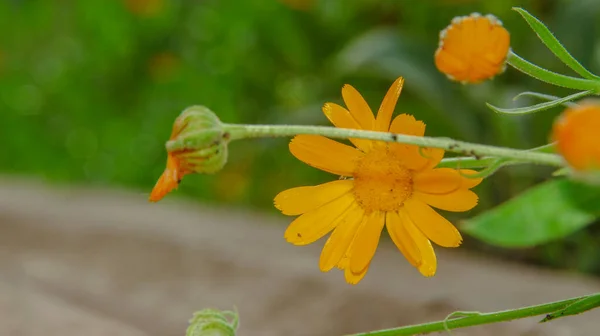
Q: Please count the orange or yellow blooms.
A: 4